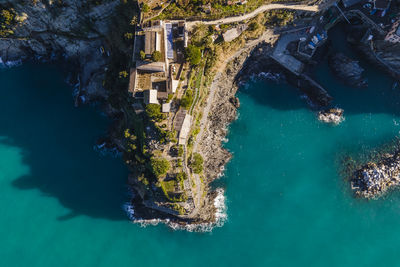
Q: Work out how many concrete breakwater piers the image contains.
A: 1